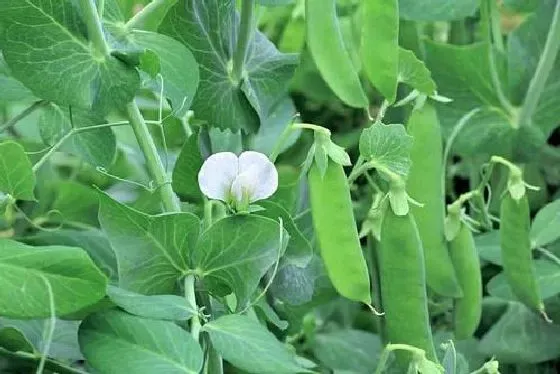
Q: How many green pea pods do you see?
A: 7